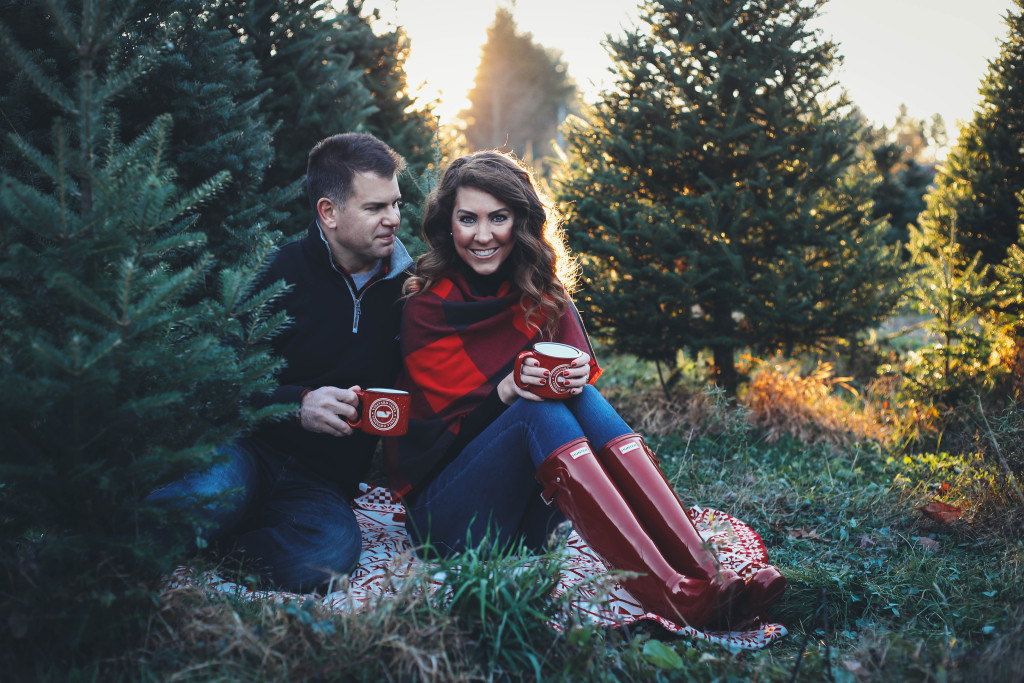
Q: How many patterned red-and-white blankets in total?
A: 1